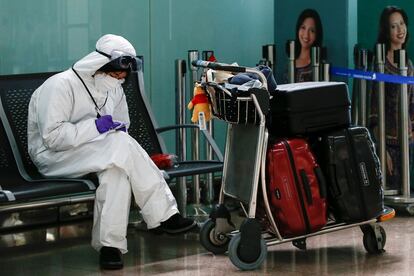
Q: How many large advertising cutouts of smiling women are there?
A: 2